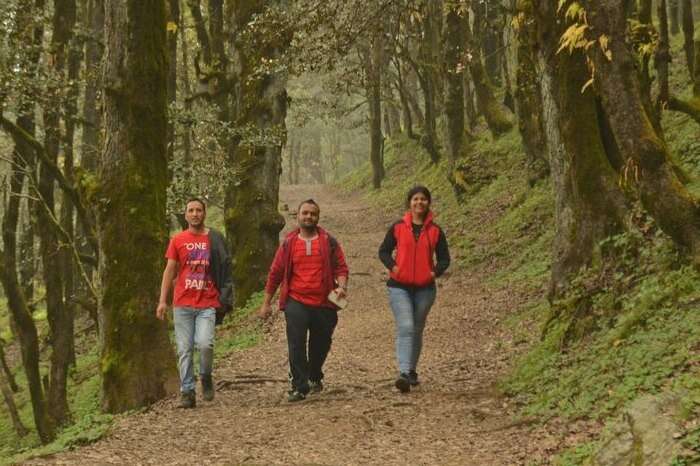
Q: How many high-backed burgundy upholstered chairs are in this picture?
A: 0